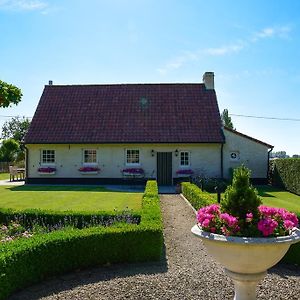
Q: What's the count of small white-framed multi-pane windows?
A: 4